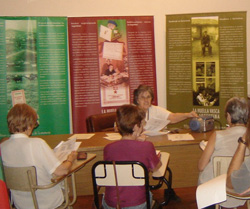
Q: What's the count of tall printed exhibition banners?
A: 3